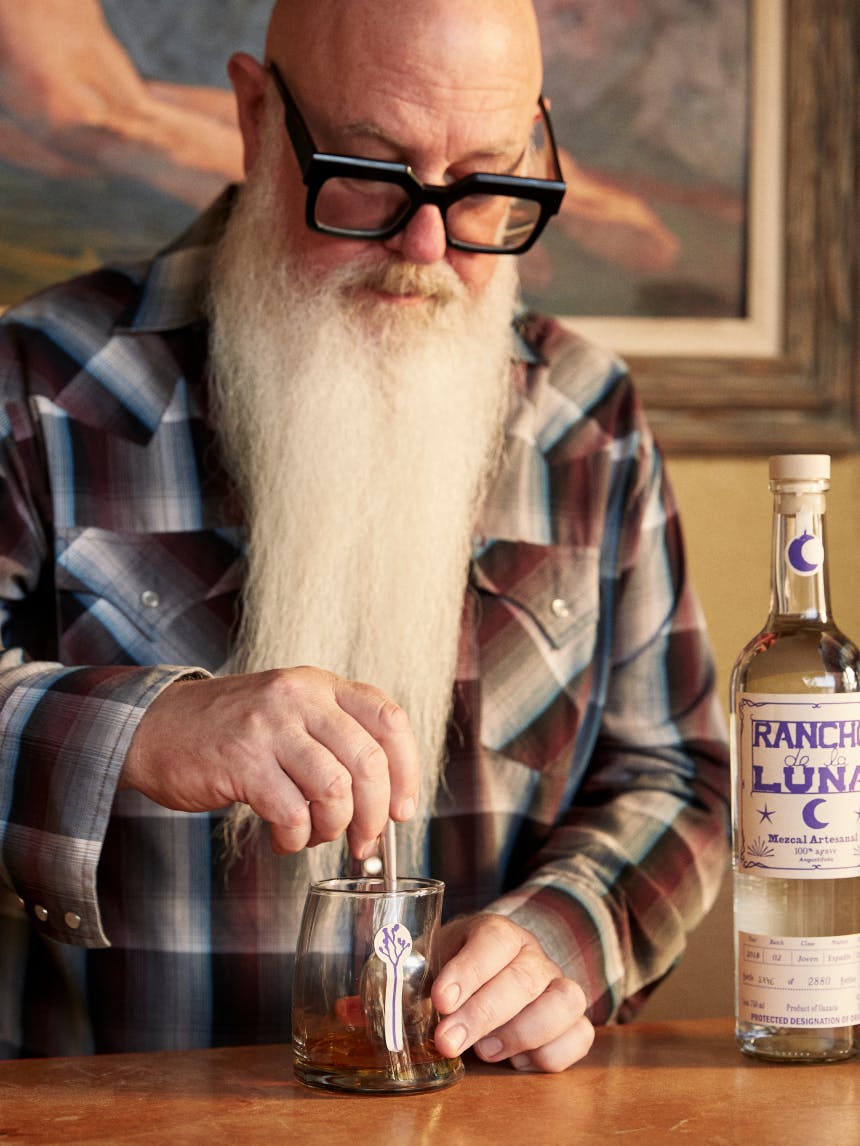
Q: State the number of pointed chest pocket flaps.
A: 2